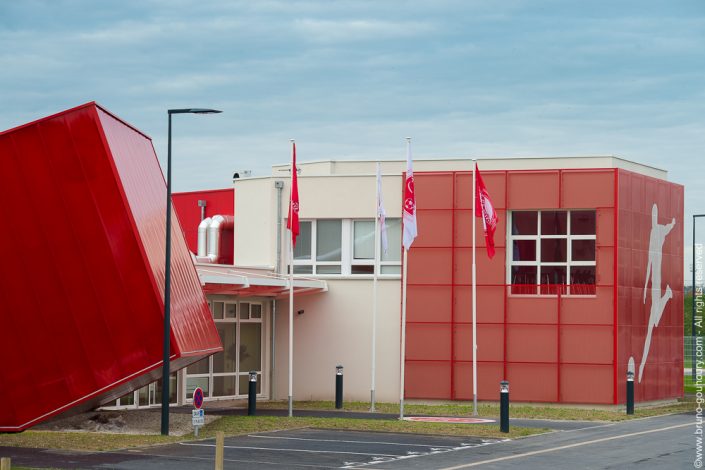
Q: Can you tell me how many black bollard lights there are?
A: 4